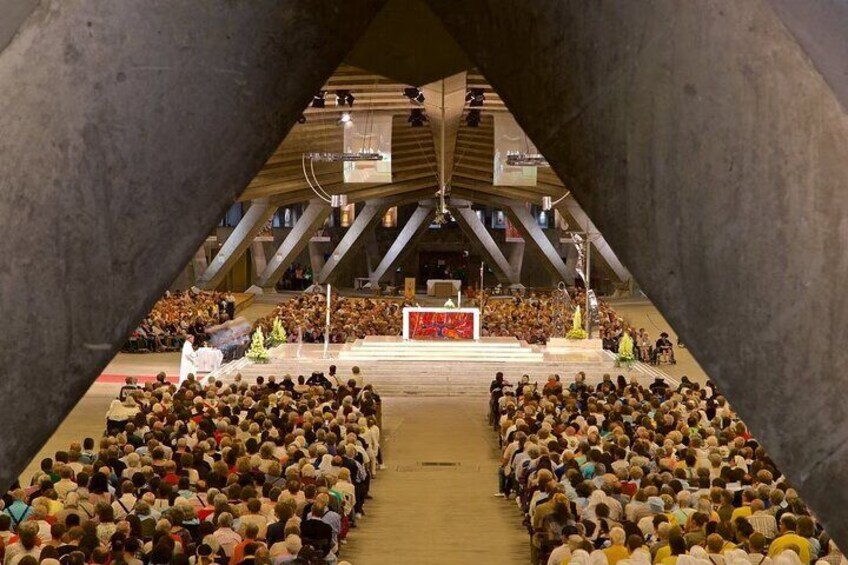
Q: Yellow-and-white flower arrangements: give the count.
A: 4